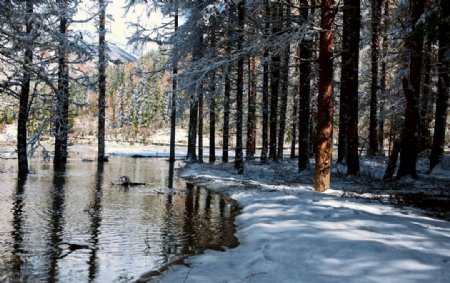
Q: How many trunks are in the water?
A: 4